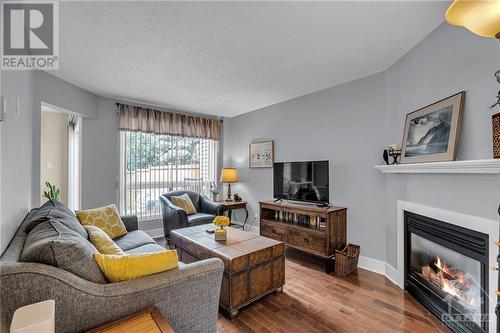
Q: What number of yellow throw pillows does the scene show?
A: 4